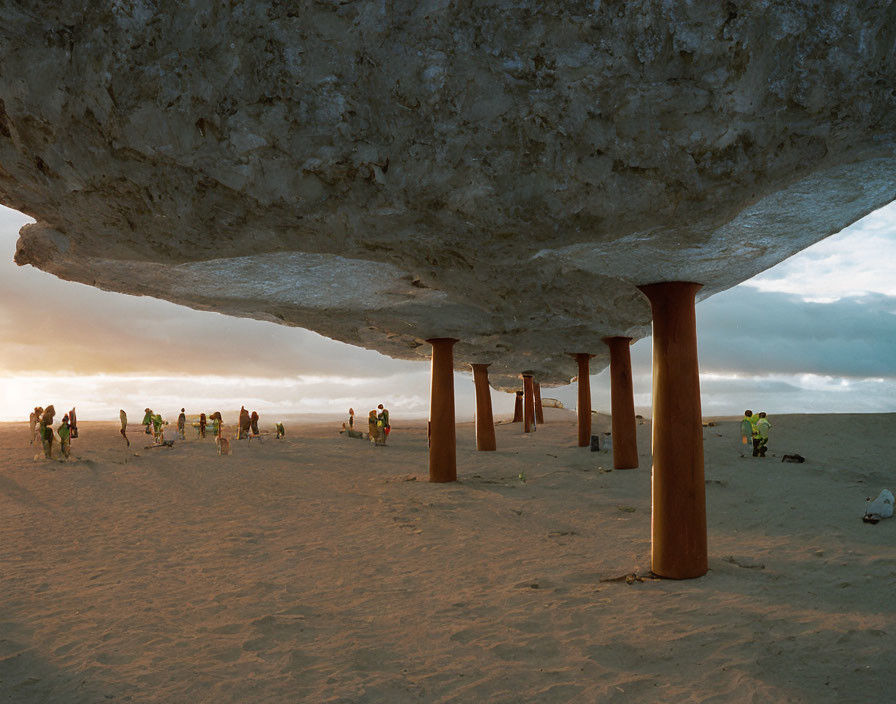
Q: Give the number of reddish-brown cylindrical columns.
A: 8